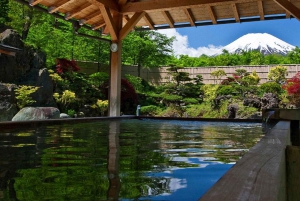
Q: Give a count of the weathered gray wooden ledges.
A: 1